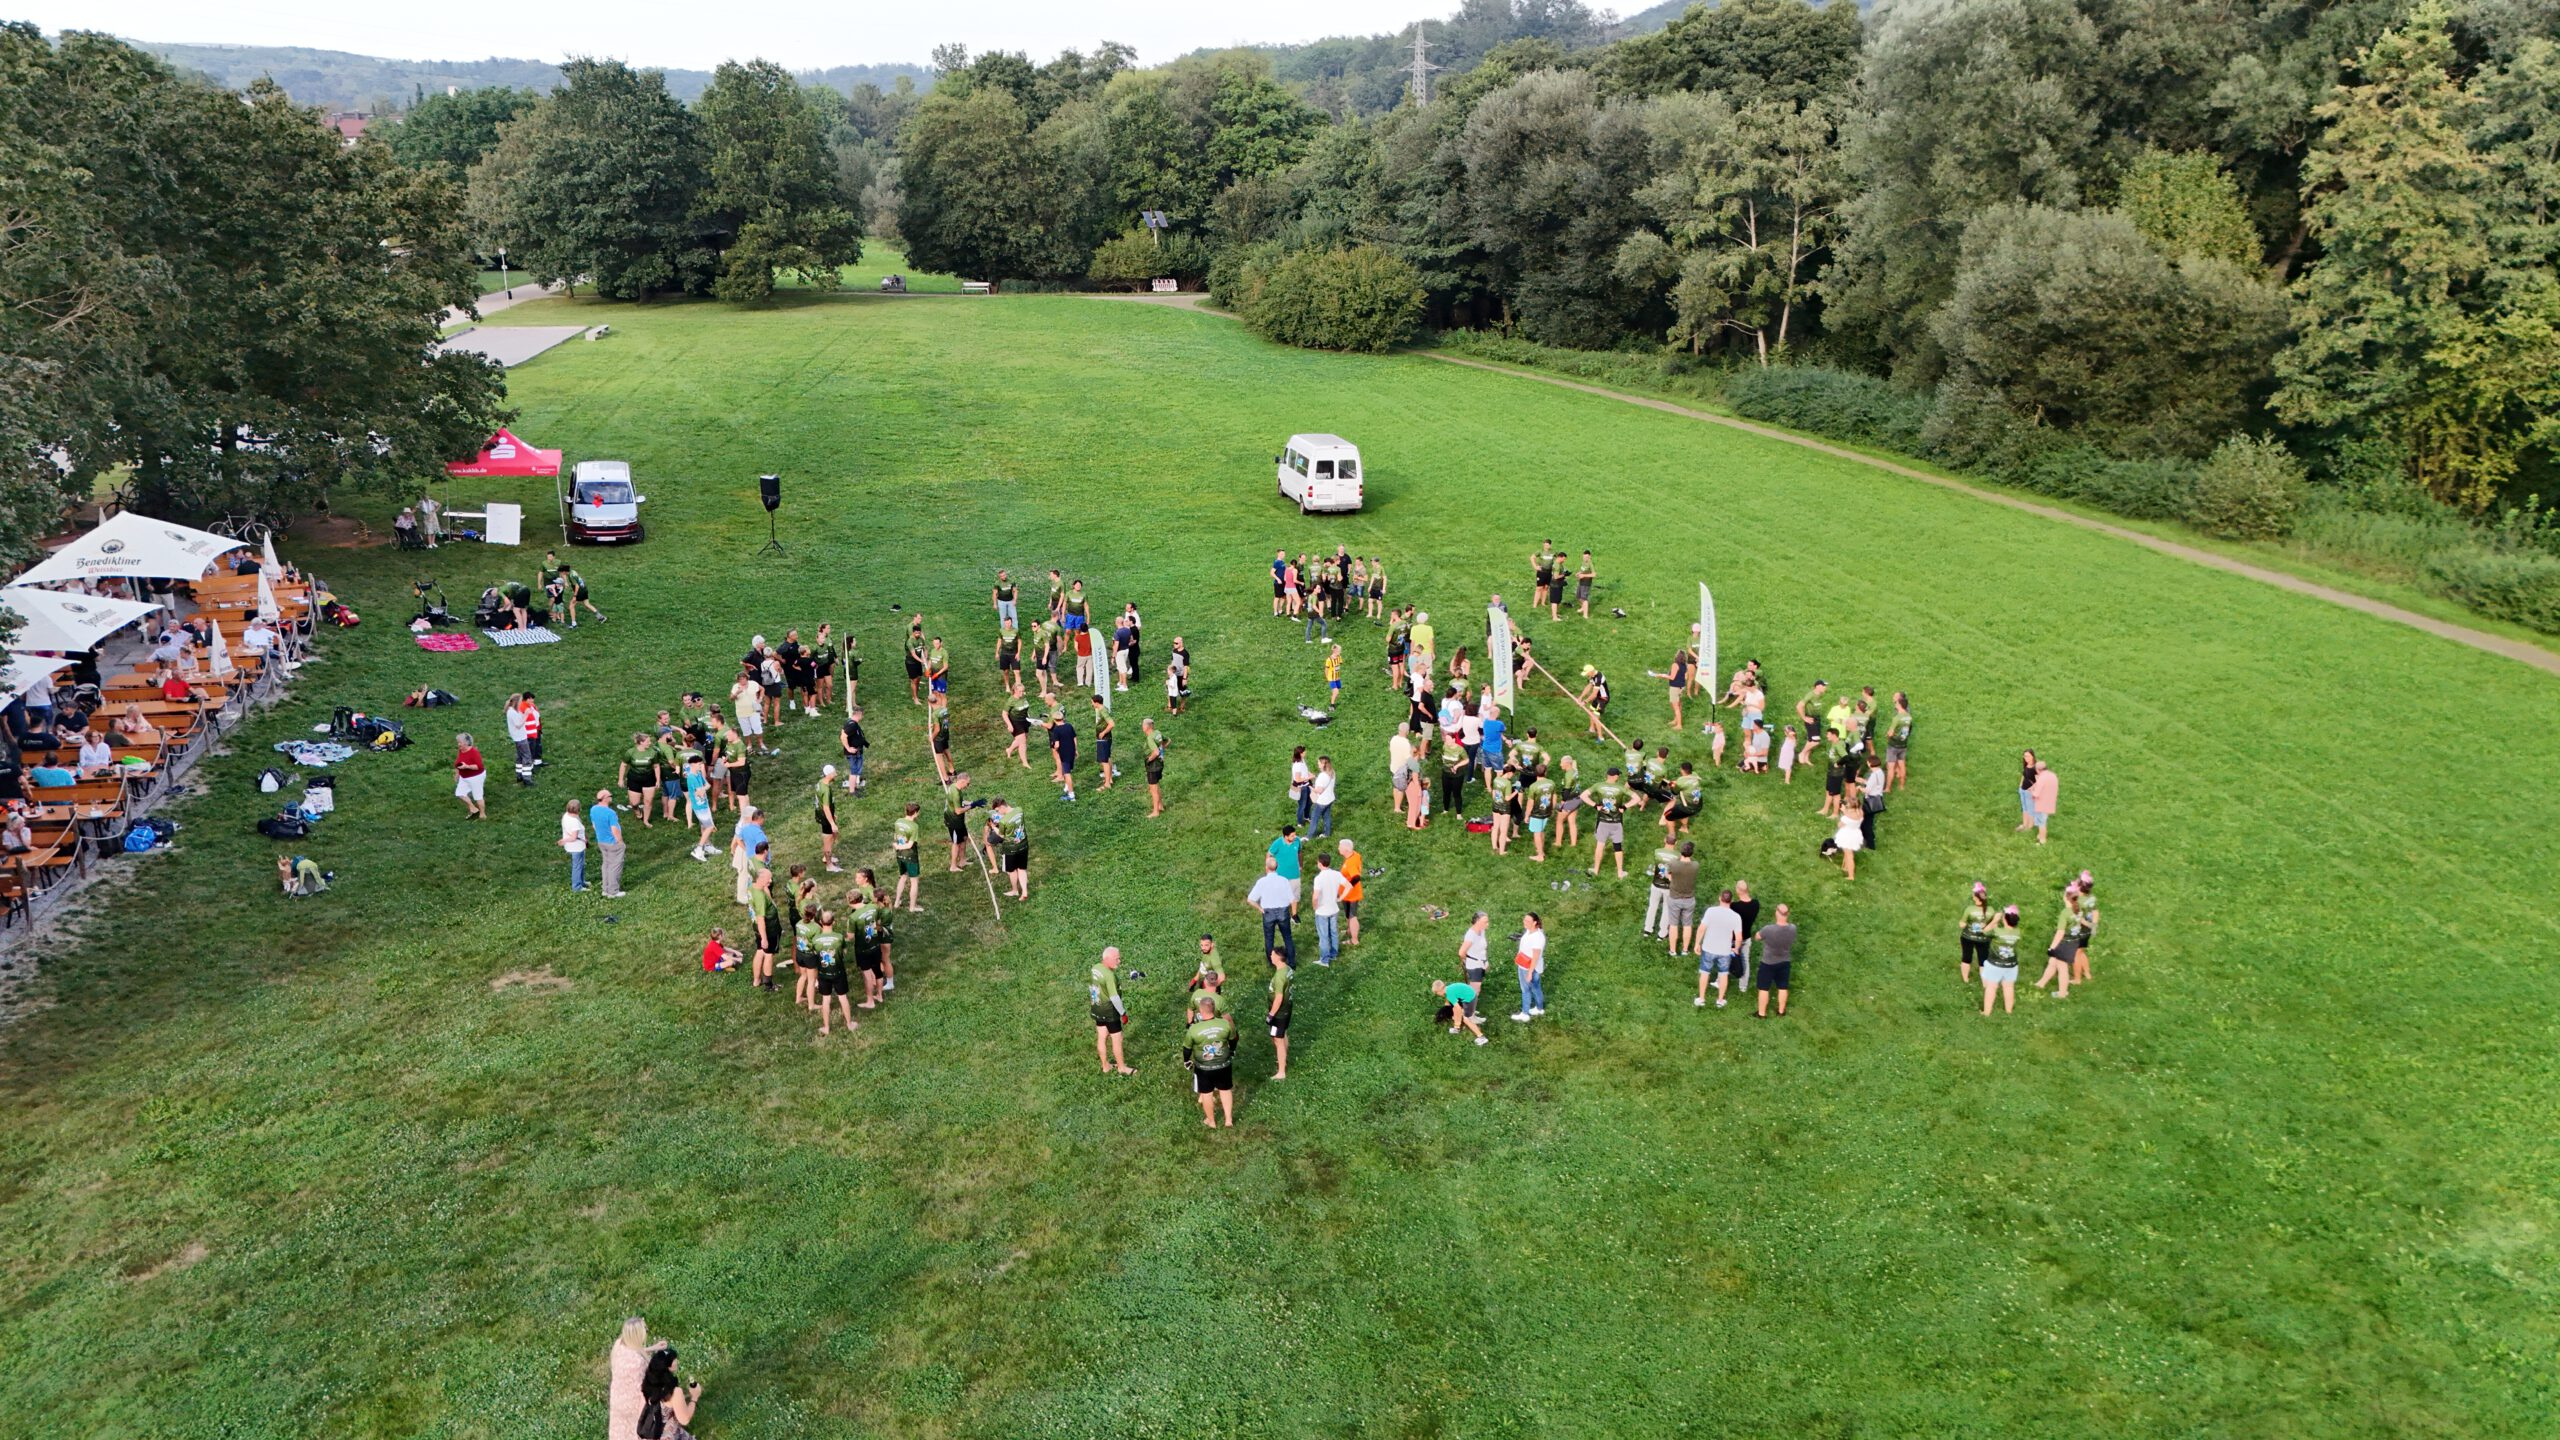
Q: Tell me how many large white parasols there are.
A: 3